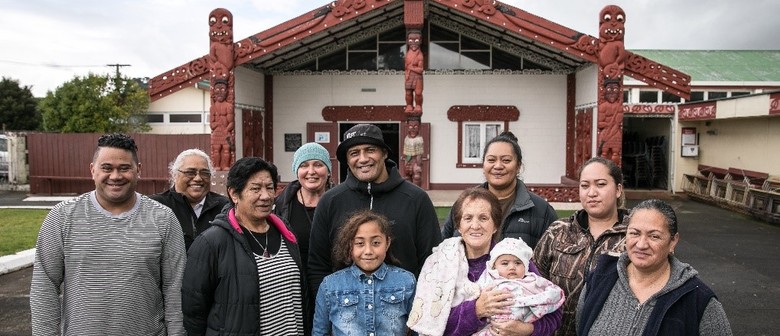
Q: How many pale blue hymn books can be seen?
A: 0